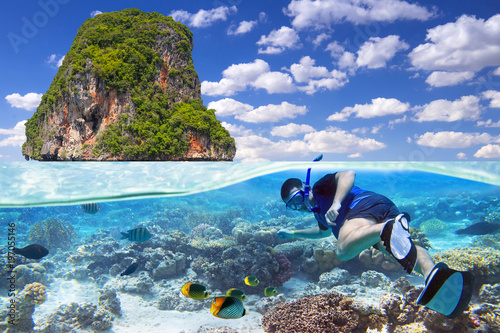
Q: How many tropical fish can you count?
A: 10